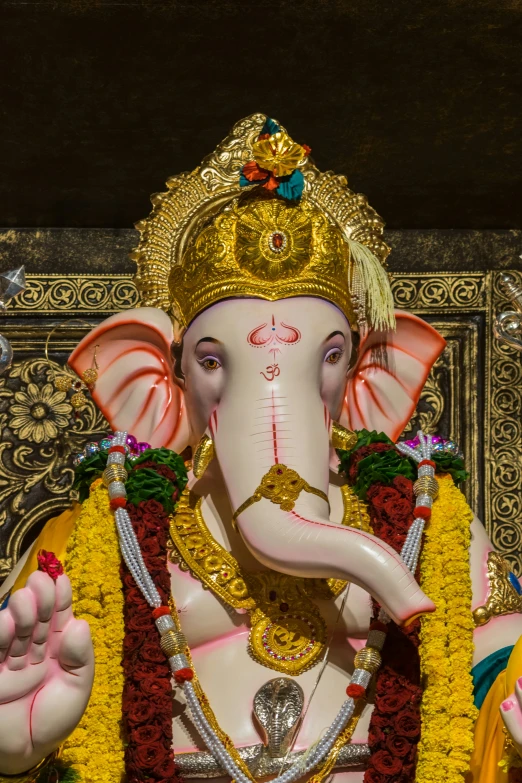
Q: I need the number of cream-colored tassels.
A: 1